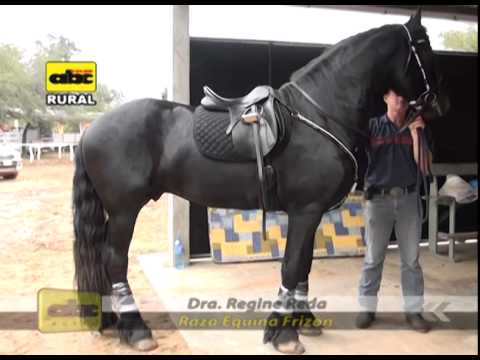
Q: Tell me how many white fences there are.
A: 1